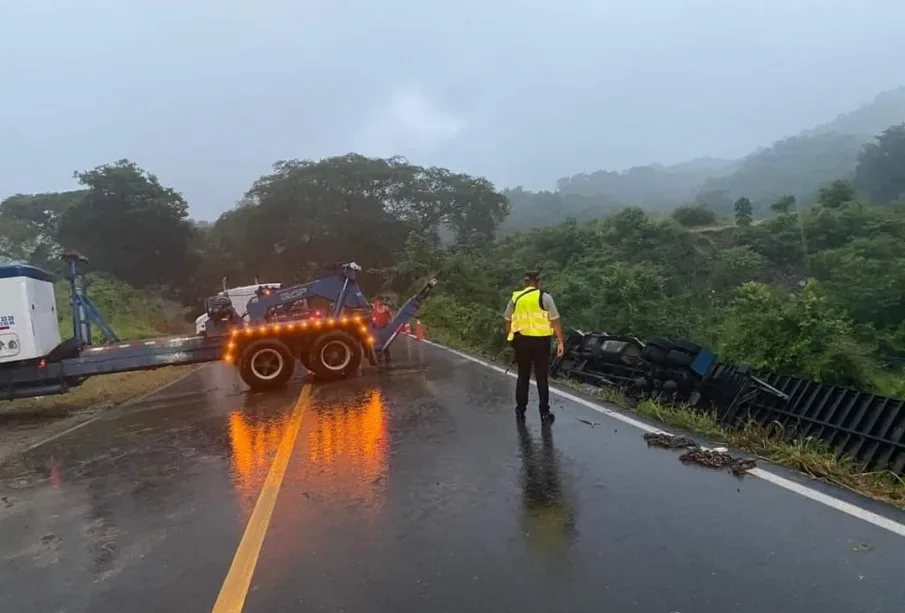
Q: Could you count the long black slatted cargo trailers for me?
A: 1